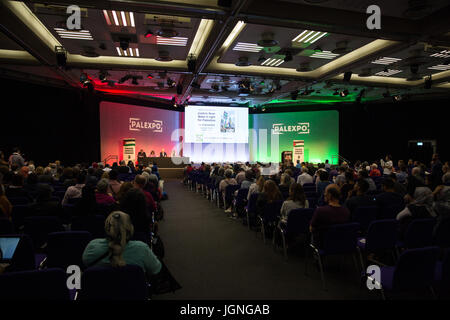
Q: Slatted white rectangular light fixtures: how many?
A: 12